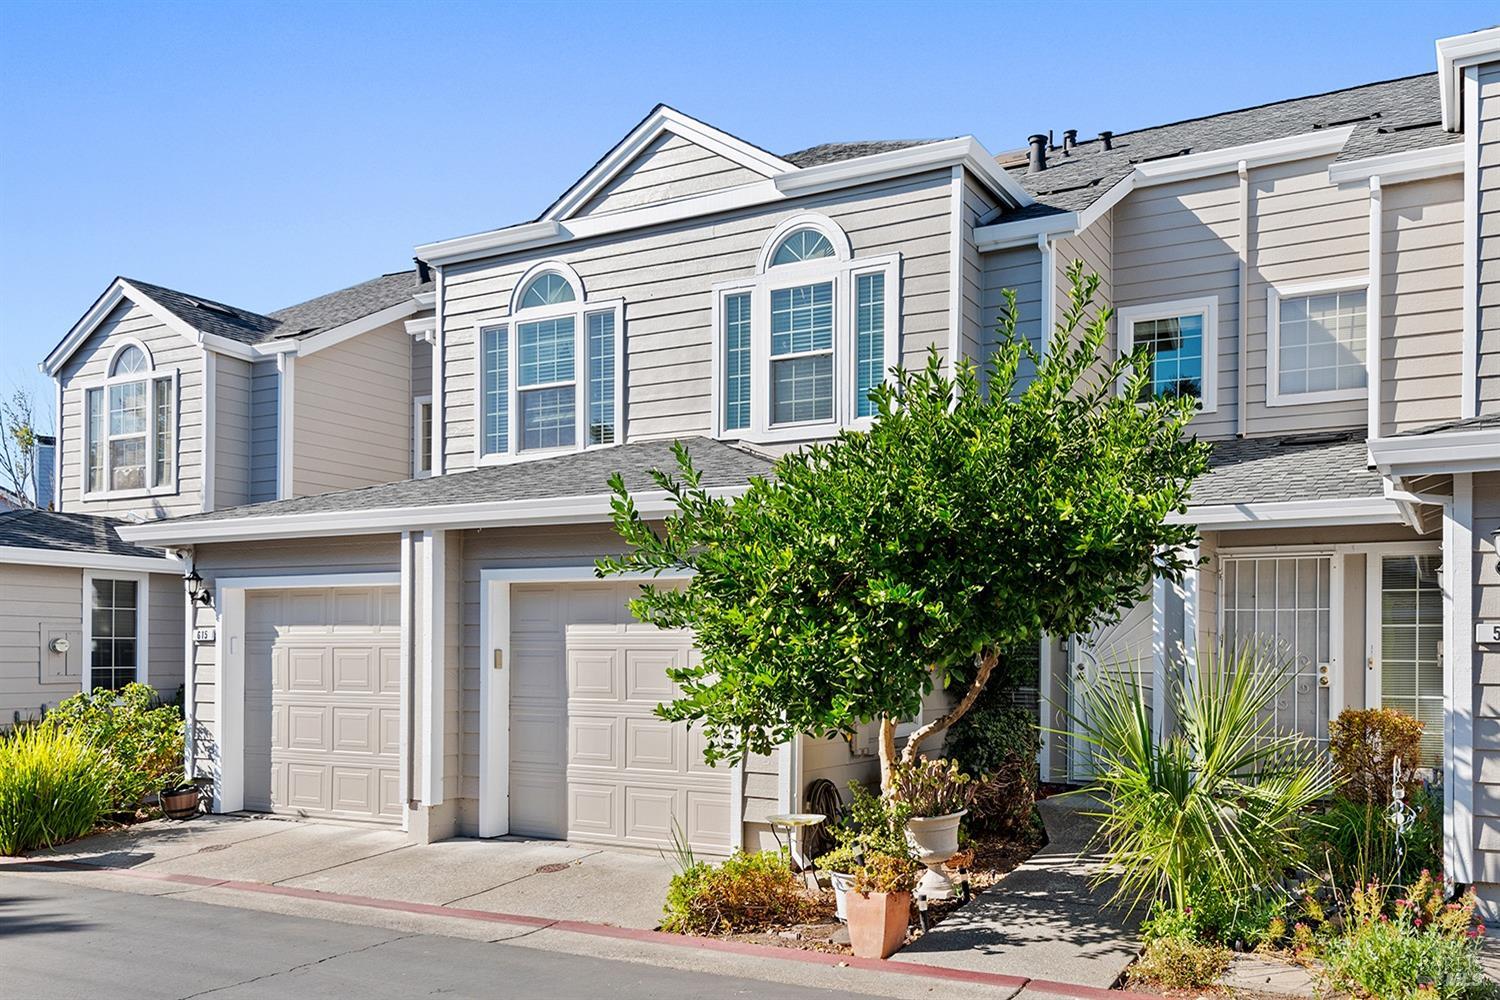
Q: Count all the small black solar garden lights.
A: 3